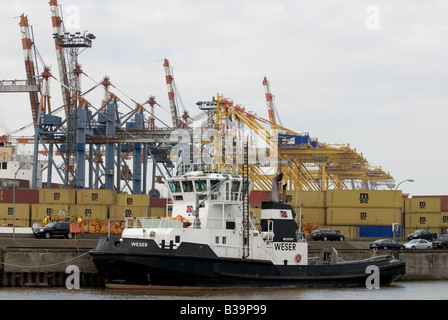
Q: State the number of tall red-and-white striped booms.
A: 4